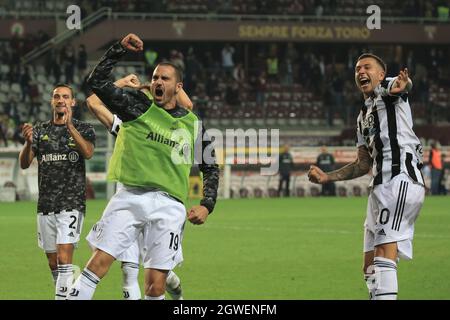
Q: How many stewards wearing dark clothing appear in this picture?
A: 2